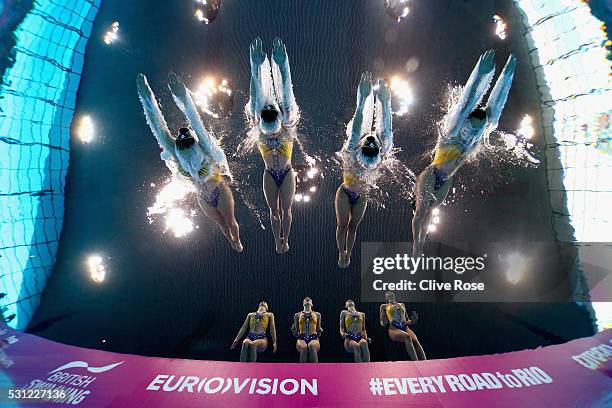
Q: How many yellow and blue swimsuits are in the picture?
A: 8